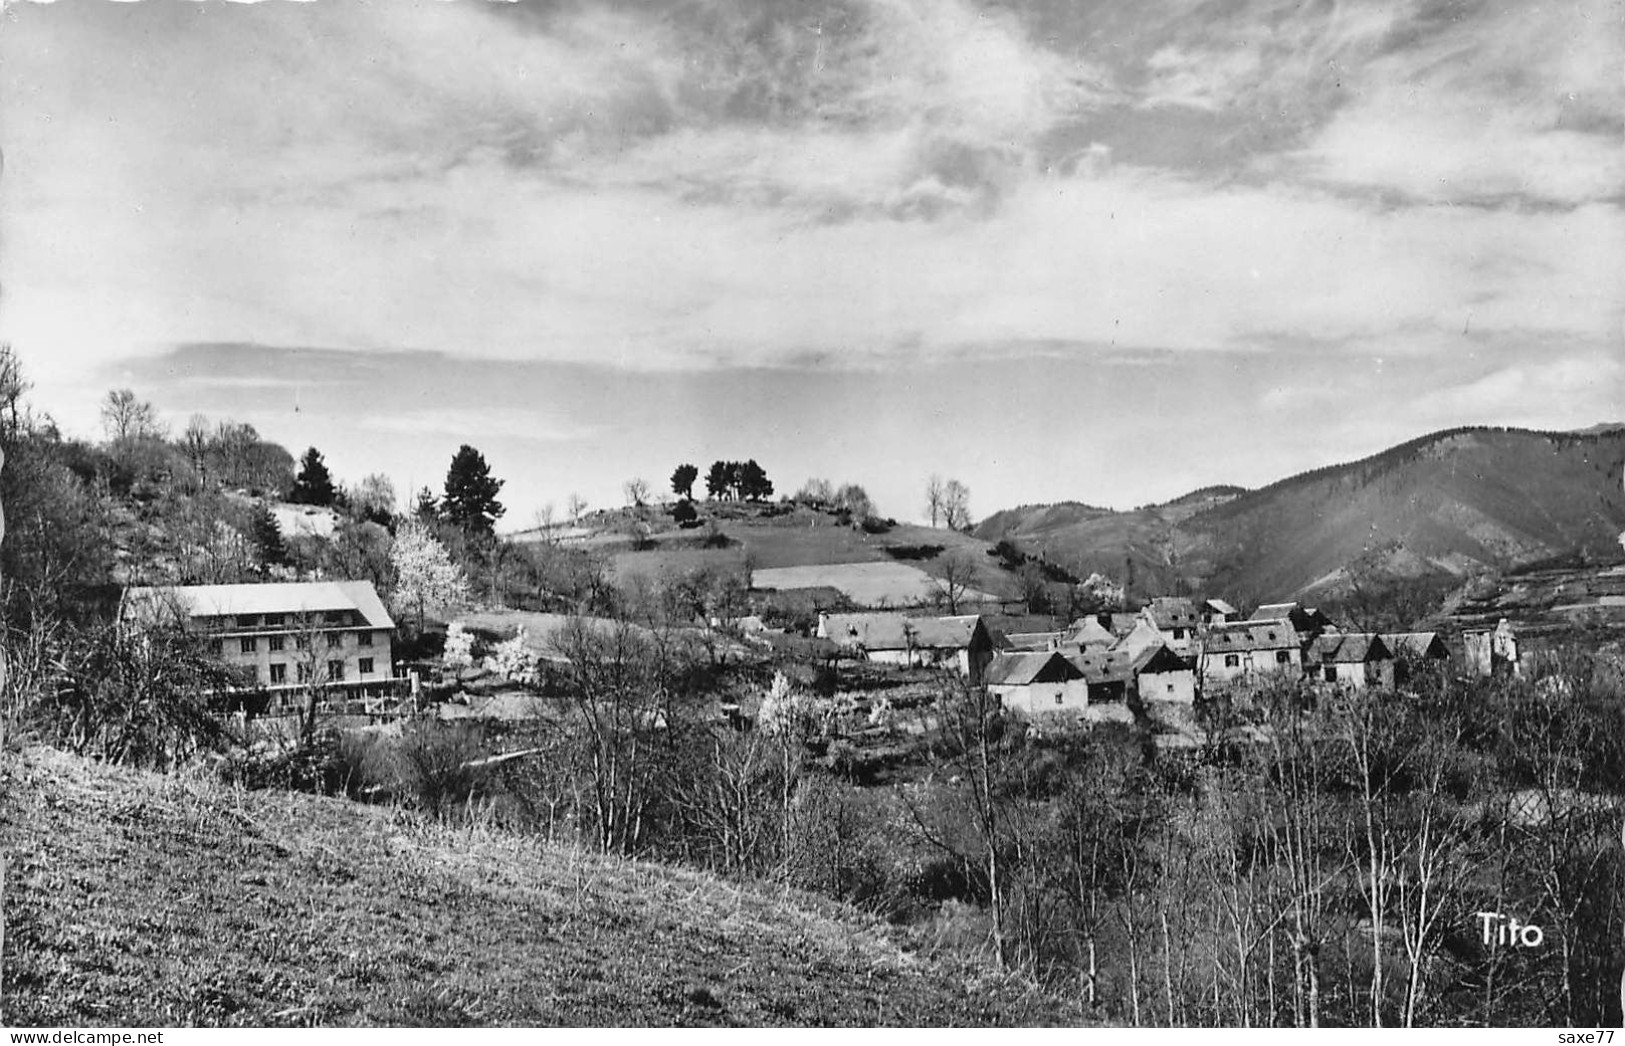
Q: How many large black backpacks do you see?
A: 0